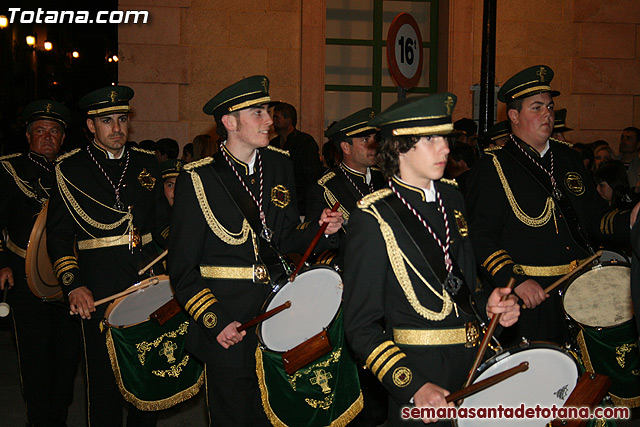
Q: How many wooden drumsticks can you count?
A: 7